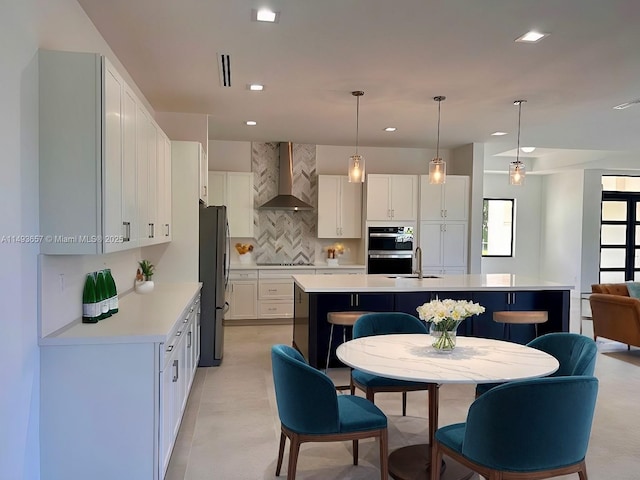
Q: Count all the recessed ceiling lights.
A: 6